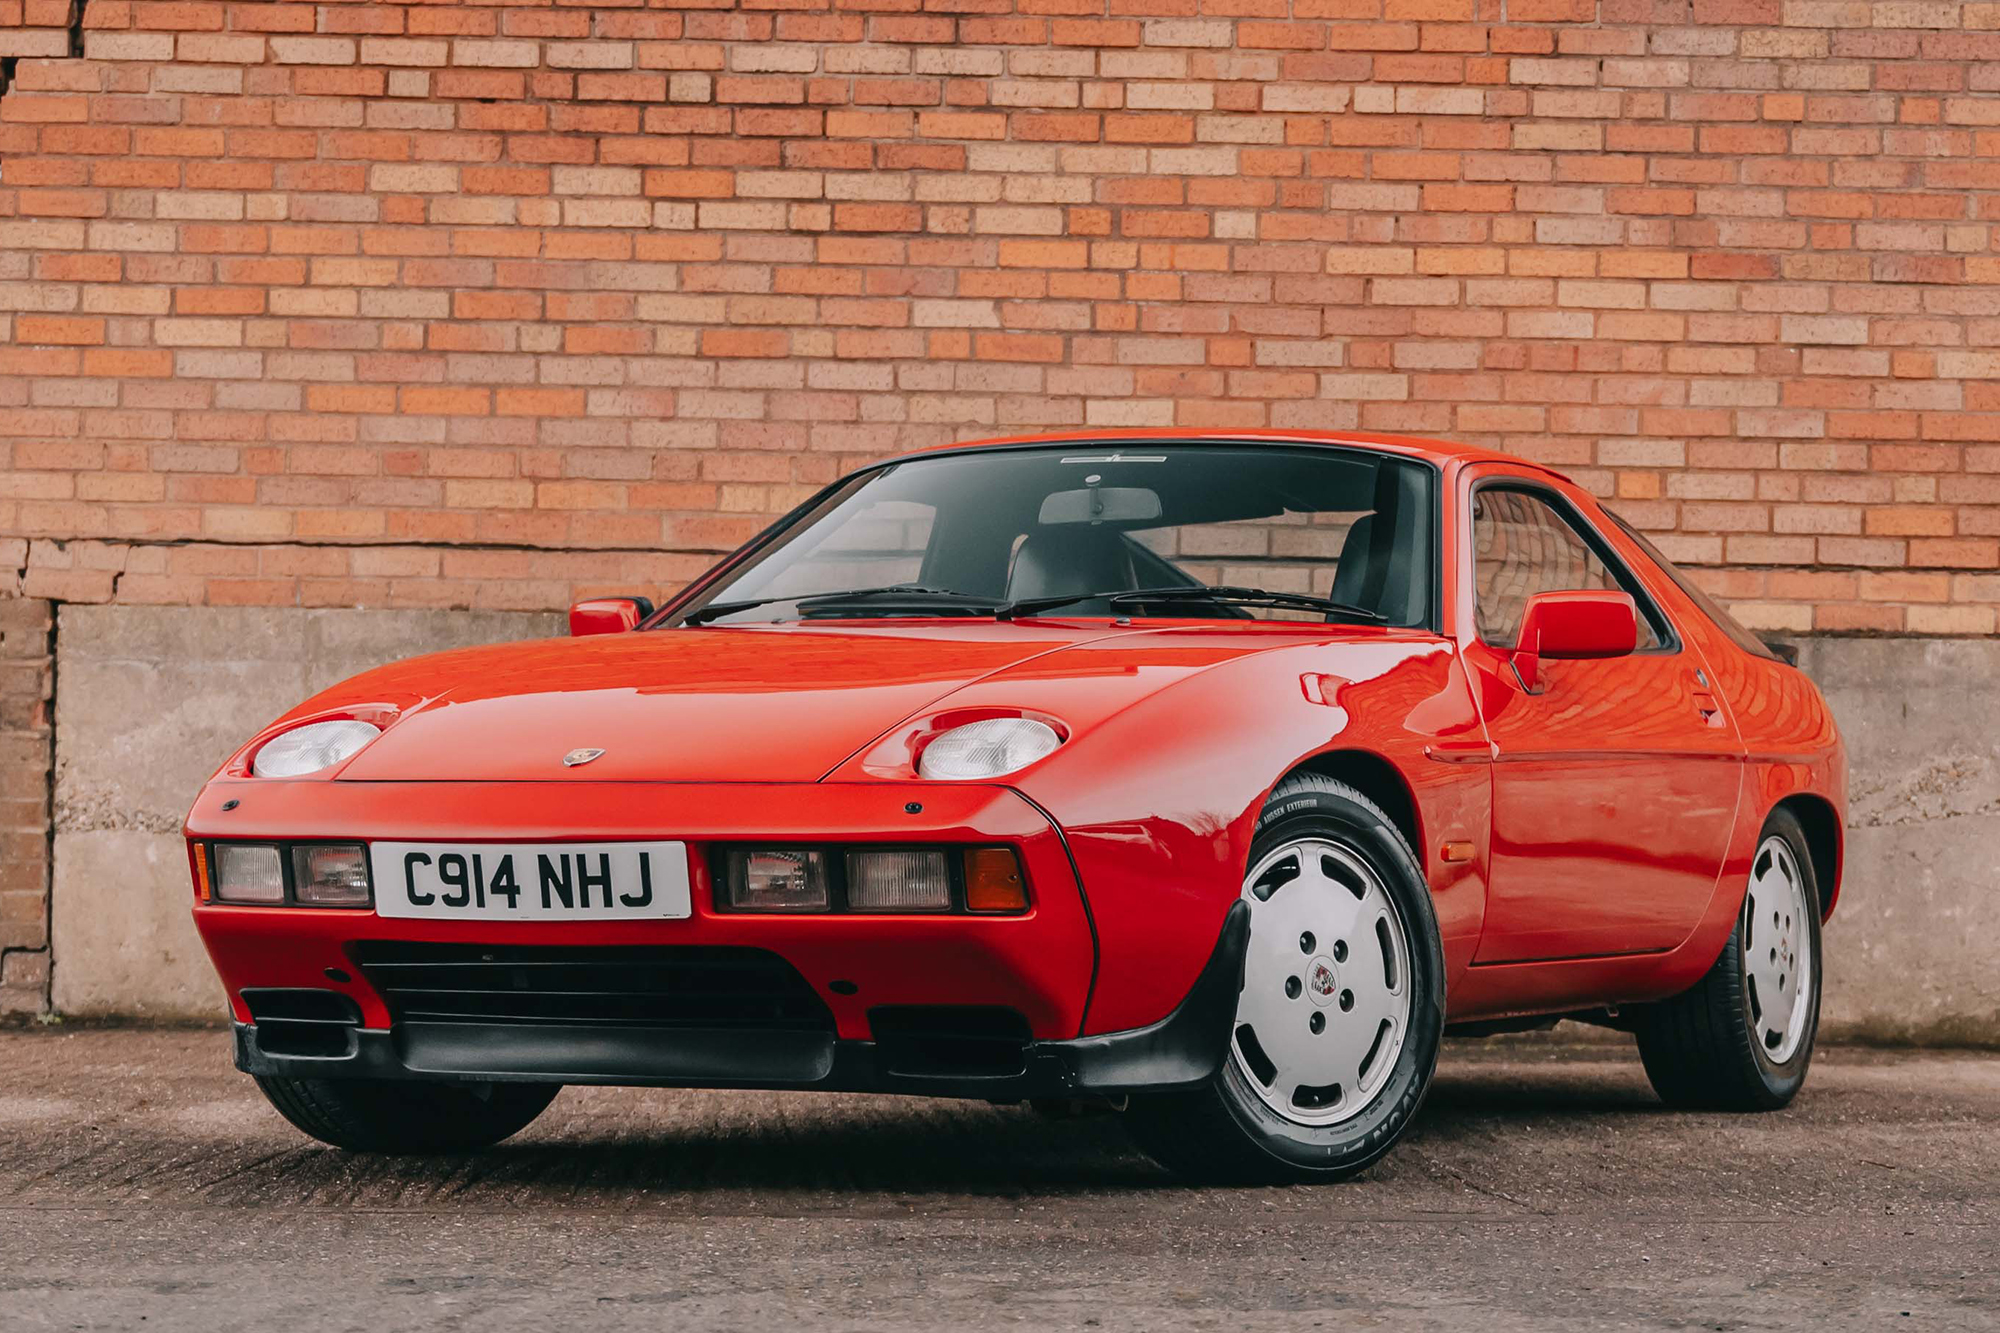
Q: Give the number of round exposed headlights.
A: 2